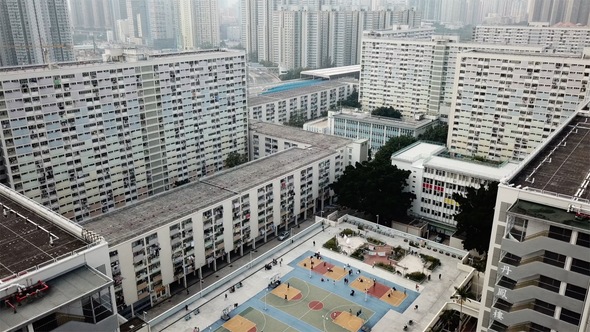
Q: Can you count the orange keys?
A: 3